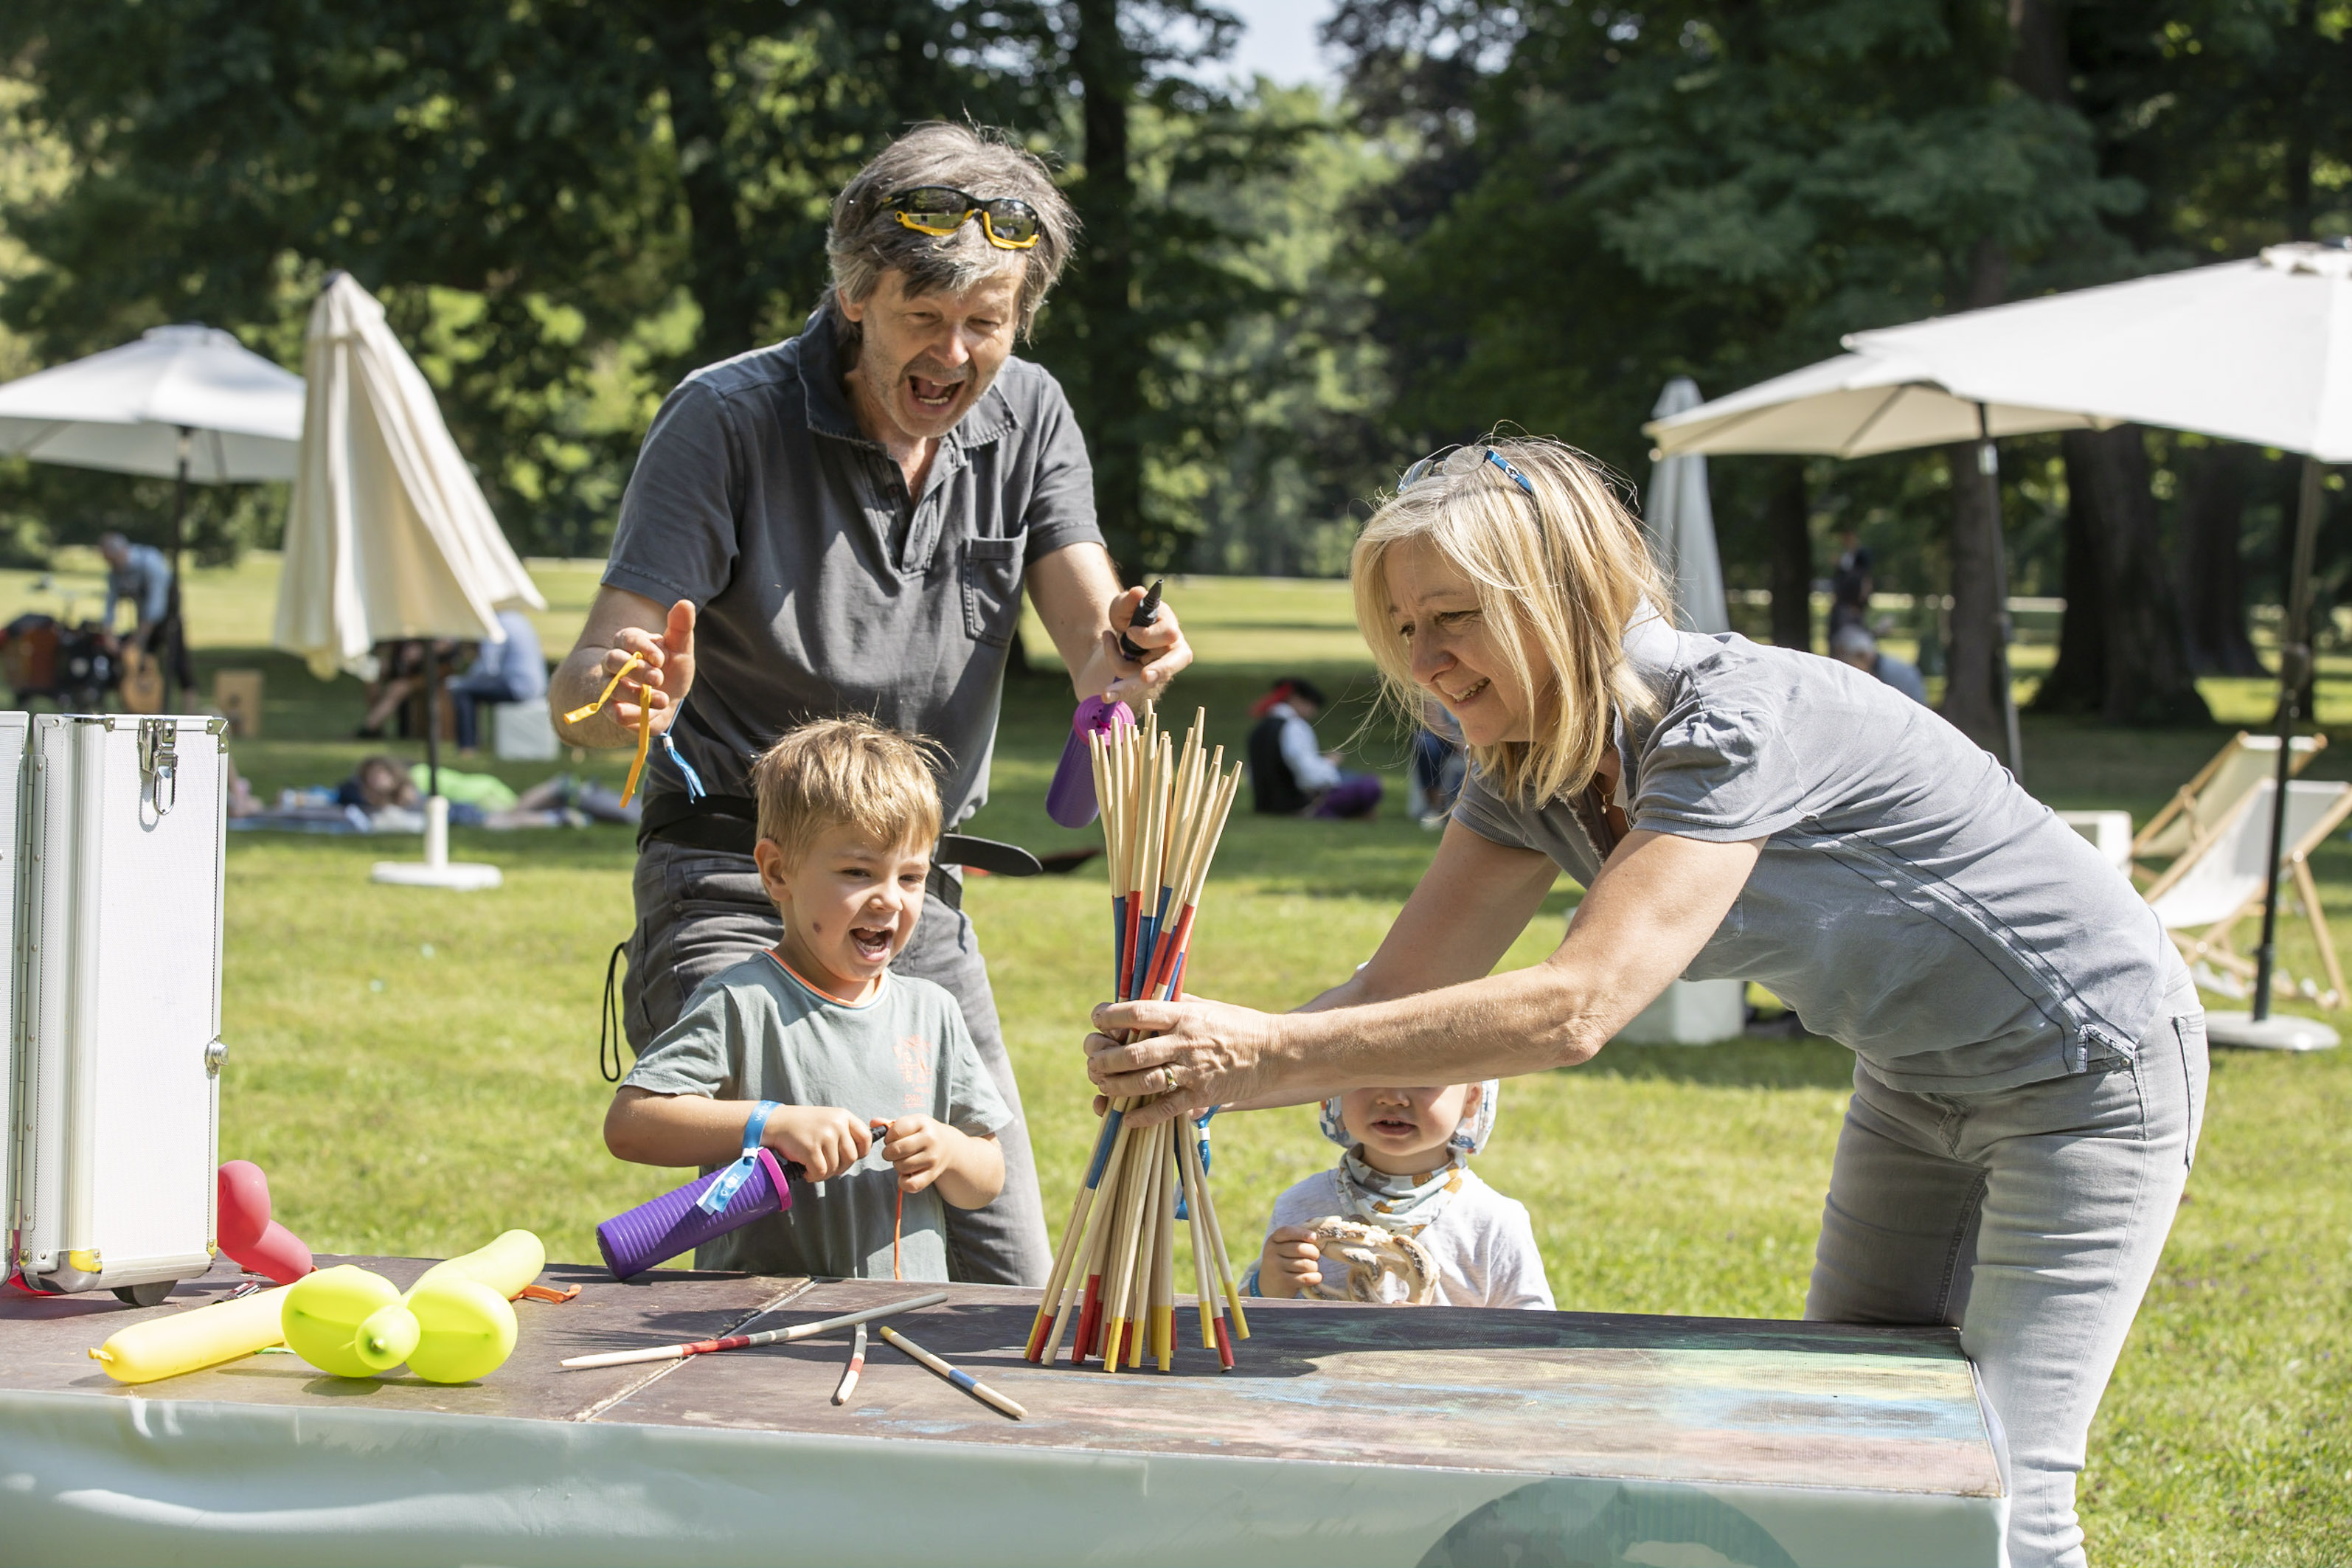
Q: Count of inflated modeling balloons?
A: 3